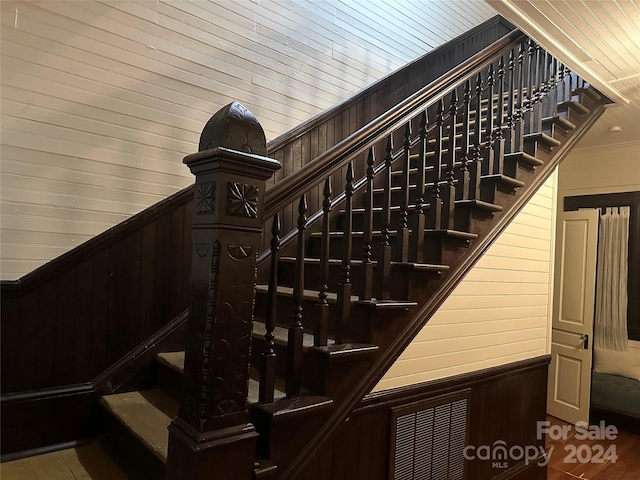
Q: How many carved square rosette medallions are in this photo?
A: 2